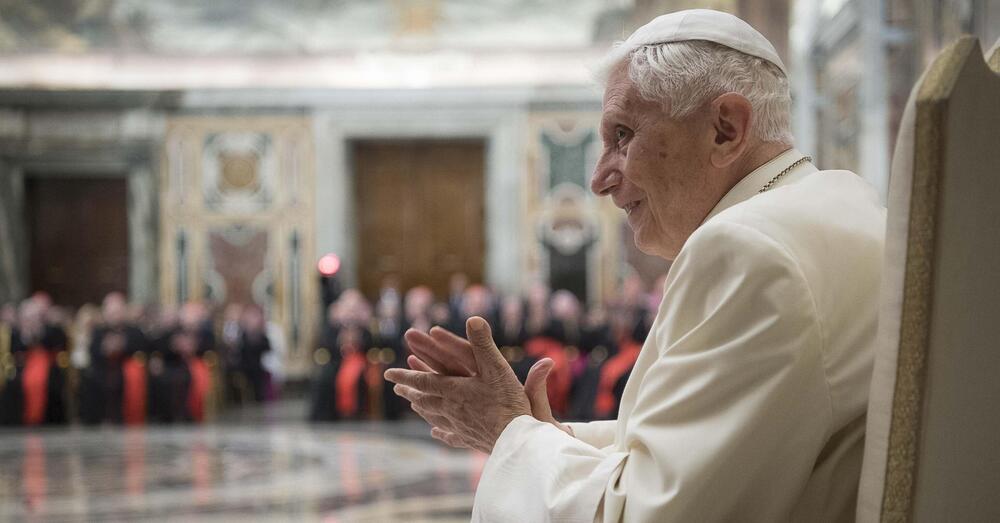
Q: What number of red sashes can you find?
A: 6